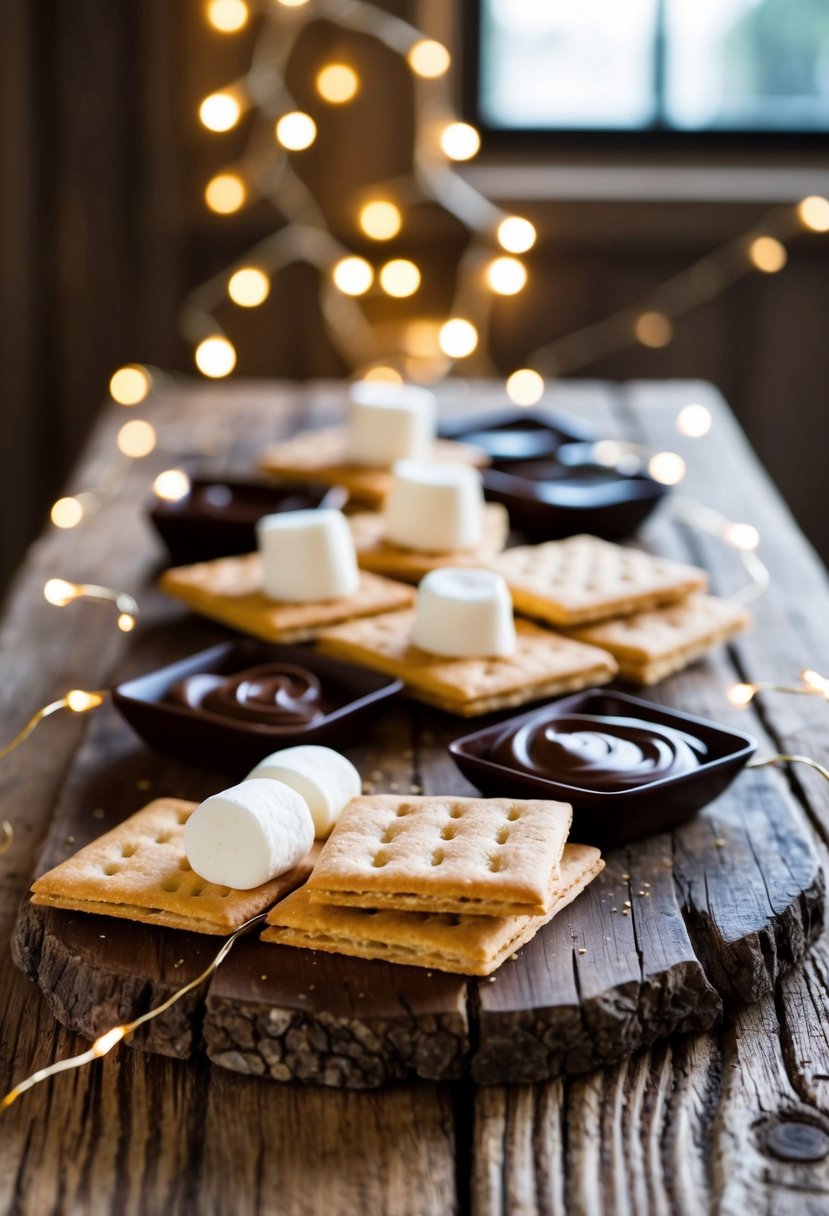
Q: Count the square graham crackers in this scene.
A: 9